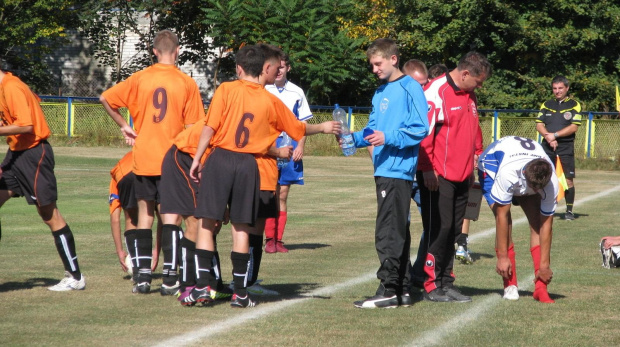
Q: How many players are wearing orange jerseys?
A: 6